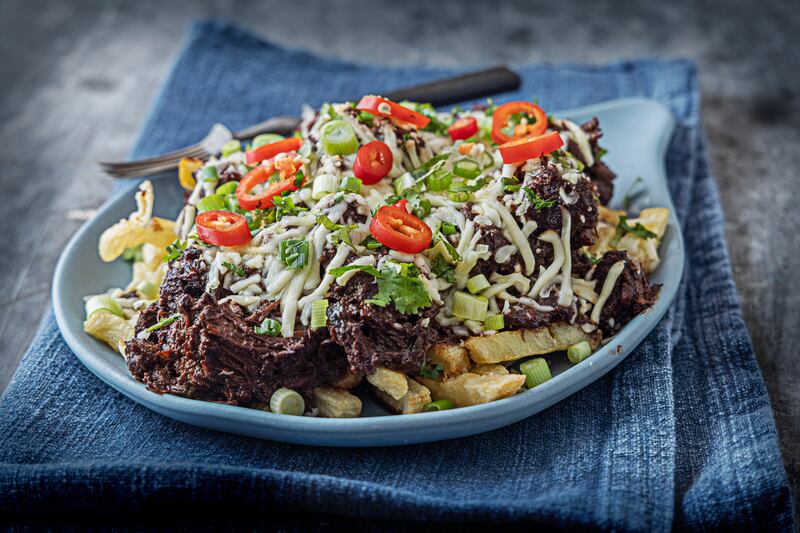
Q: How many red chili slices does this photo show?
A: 9